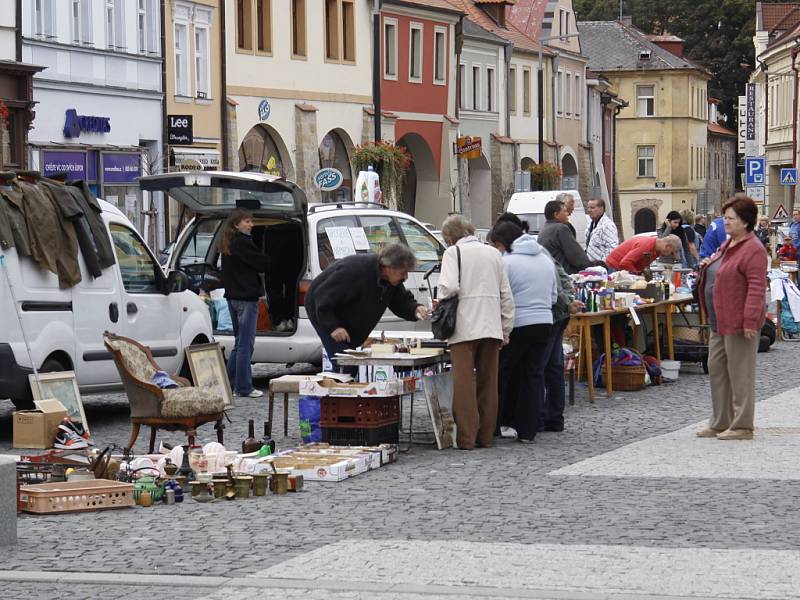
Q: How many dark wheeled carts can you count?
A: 1